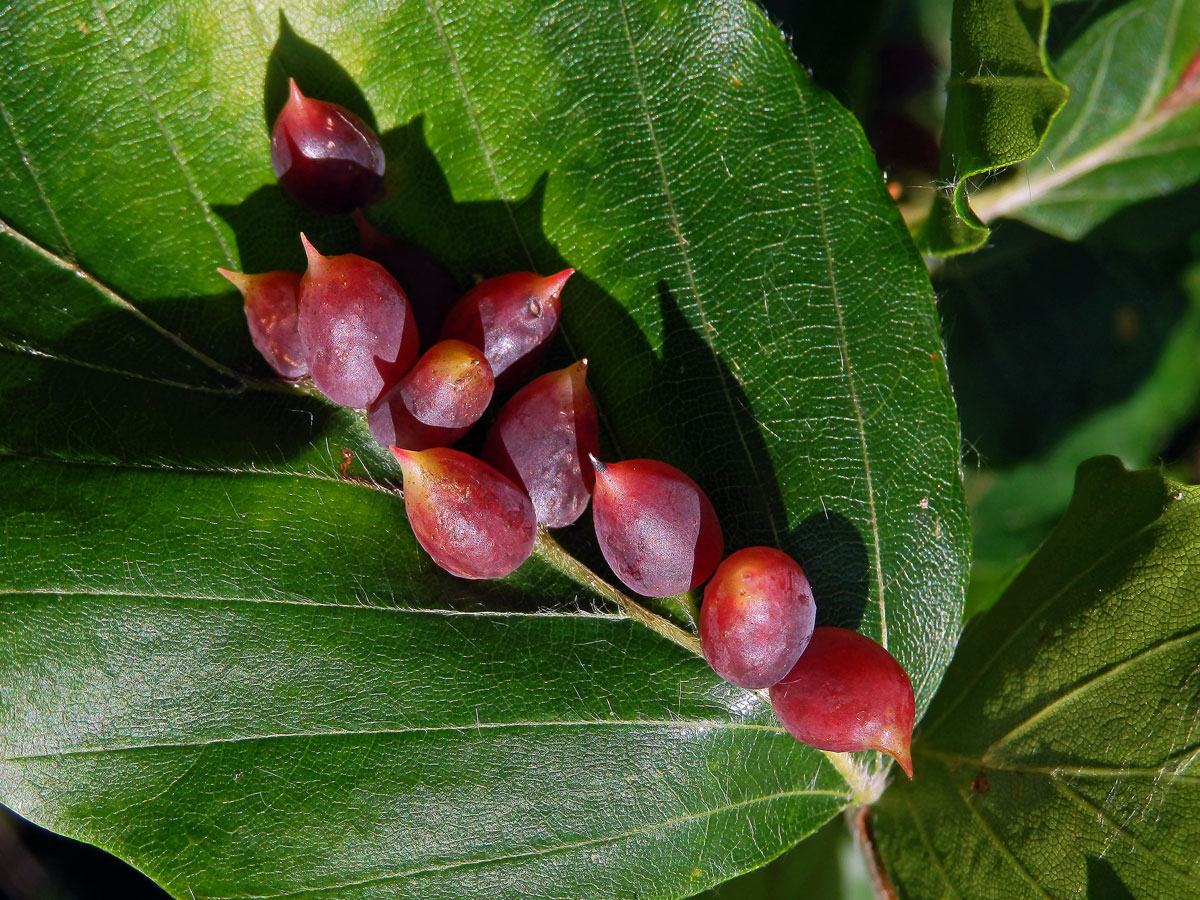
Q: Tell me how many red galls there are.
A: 11